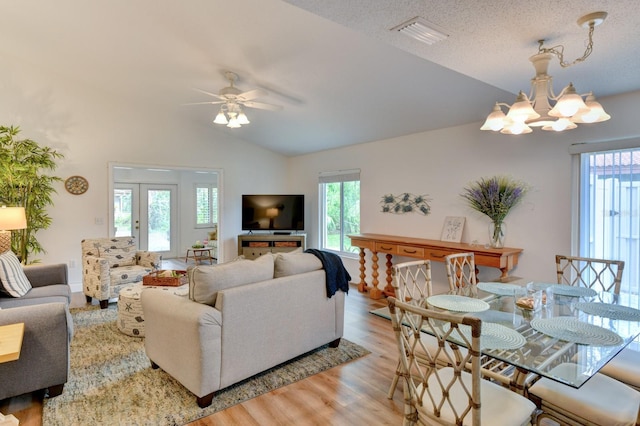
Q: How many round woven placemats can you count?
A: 6